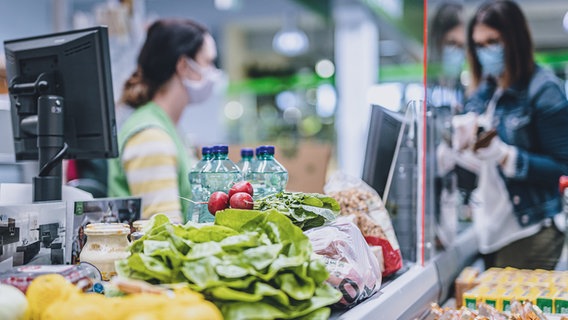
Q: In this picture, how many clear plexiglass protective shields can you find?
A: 1